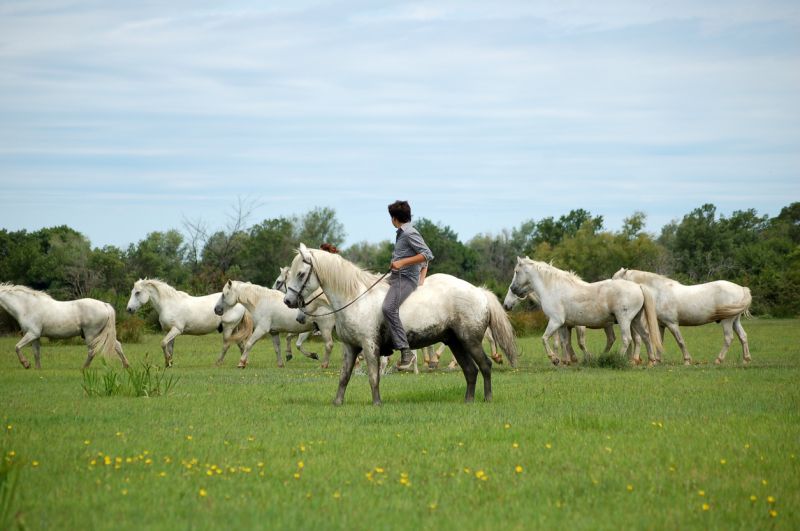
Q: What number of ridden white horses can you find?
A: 1